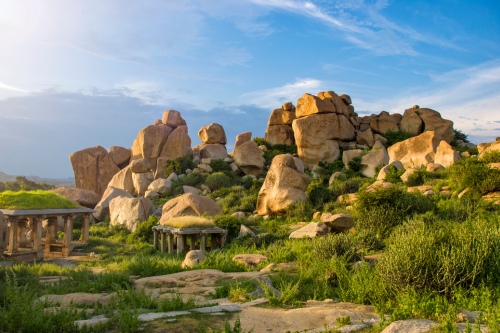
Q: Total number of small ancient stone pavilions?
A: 2